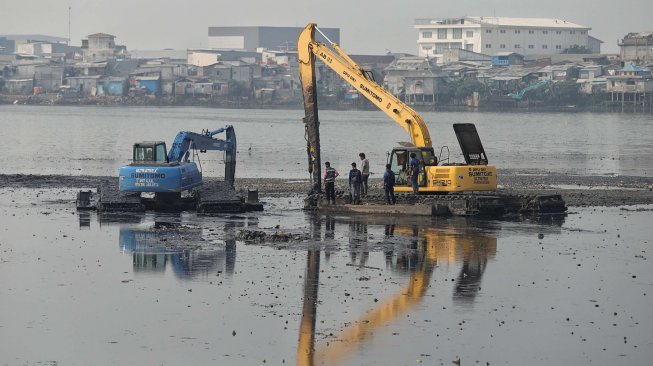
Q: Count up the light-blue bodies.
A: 1